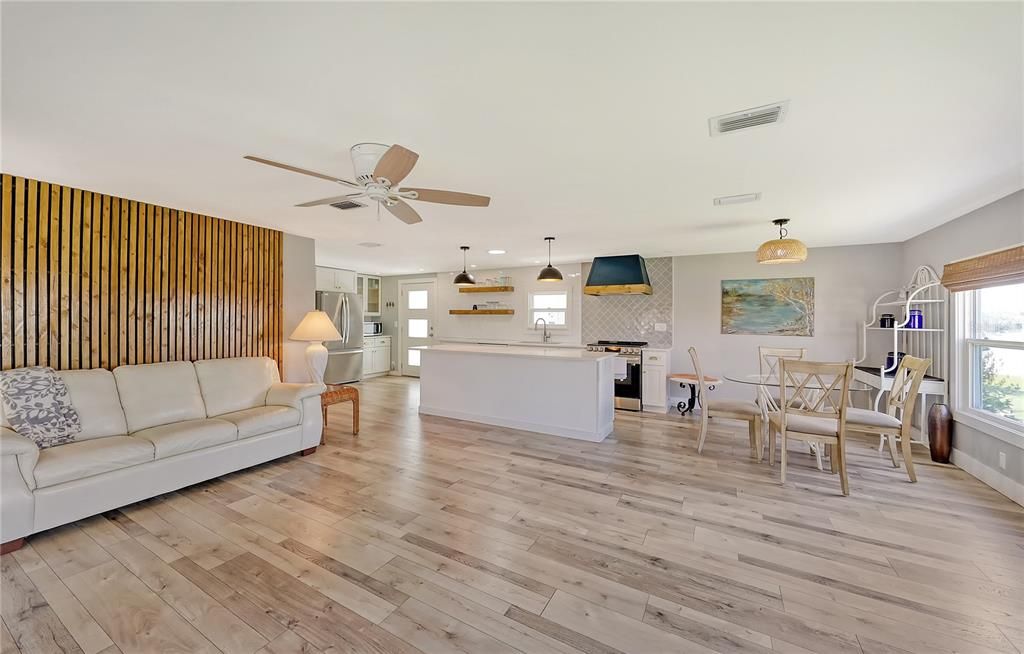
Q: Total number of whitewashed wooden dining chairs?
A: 4